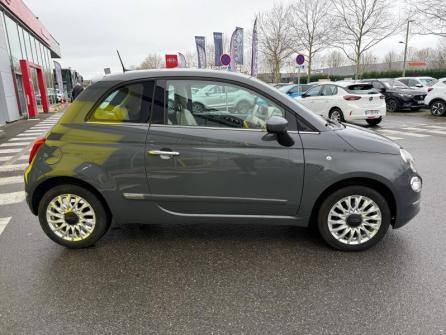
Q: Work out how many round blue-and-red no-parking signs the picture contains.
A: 2